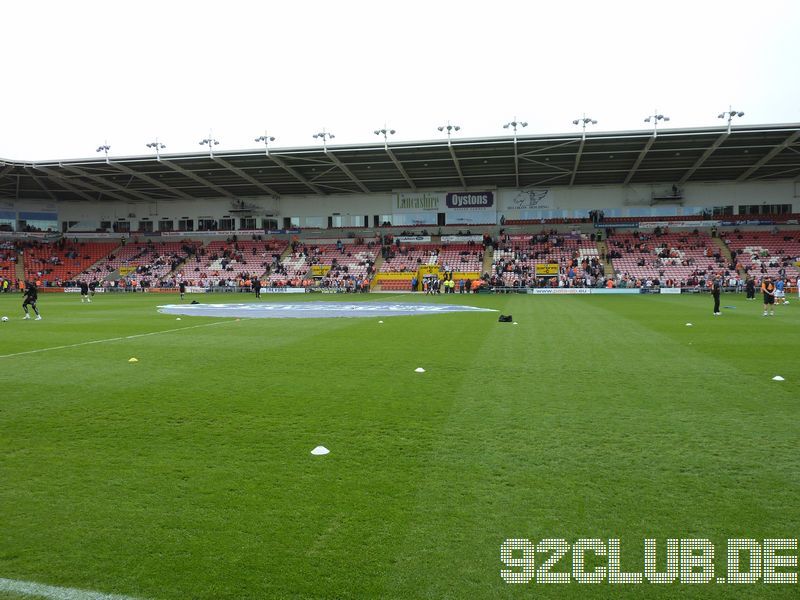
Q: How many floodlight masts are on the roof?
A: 11